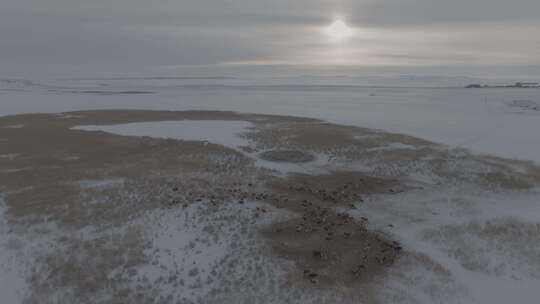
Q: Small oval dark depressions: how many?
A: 1